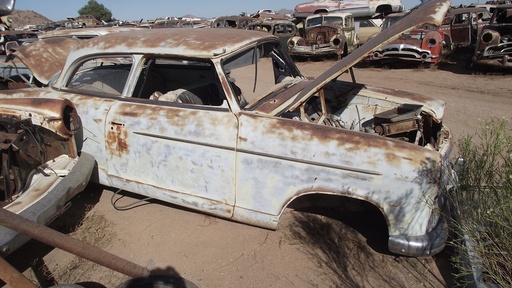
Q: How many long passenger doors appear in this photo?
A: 1